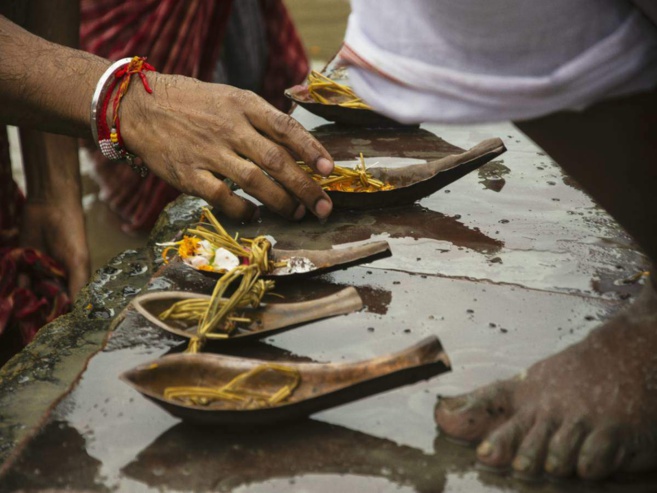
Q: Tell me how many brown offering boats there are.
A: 5